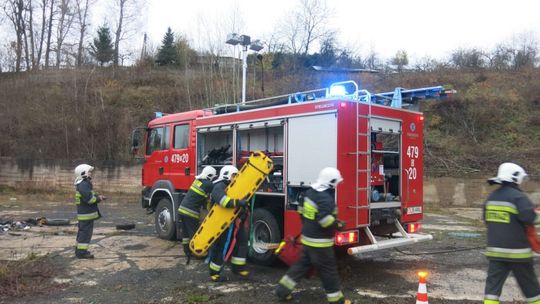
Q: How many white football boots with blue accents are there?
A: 0